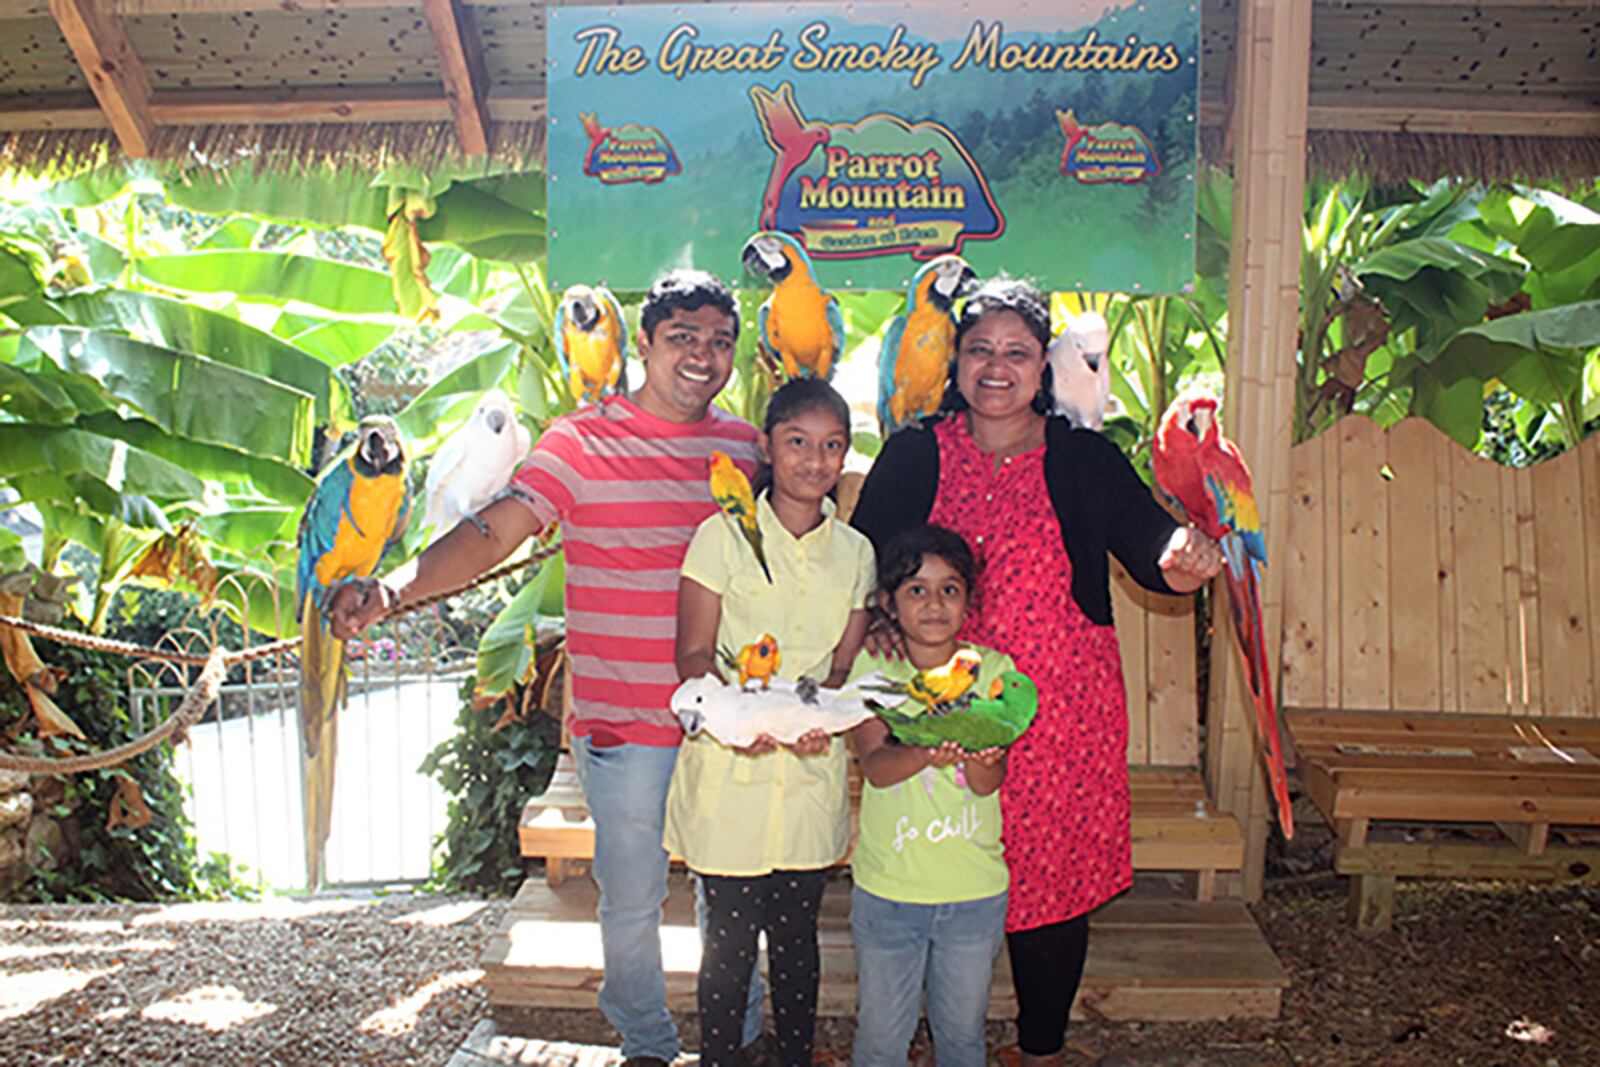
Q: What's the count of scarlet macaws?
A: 1